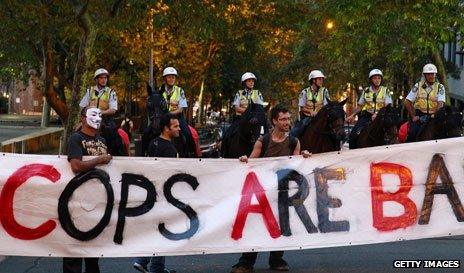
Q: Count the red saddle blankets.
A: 3